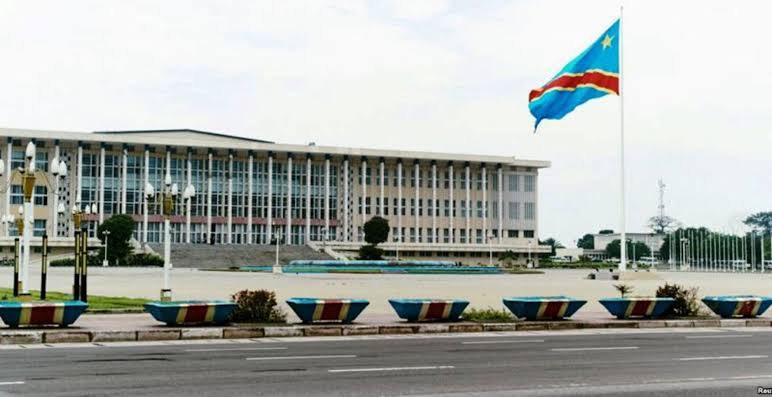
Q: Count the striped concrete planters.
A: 7